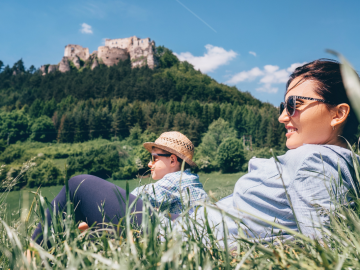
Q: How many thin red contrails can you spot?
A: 0